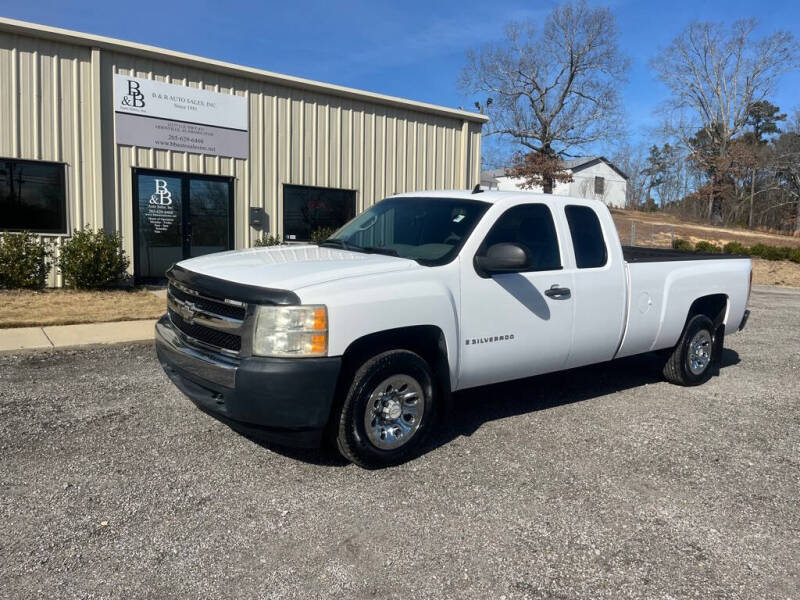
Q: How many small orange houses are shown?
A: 0